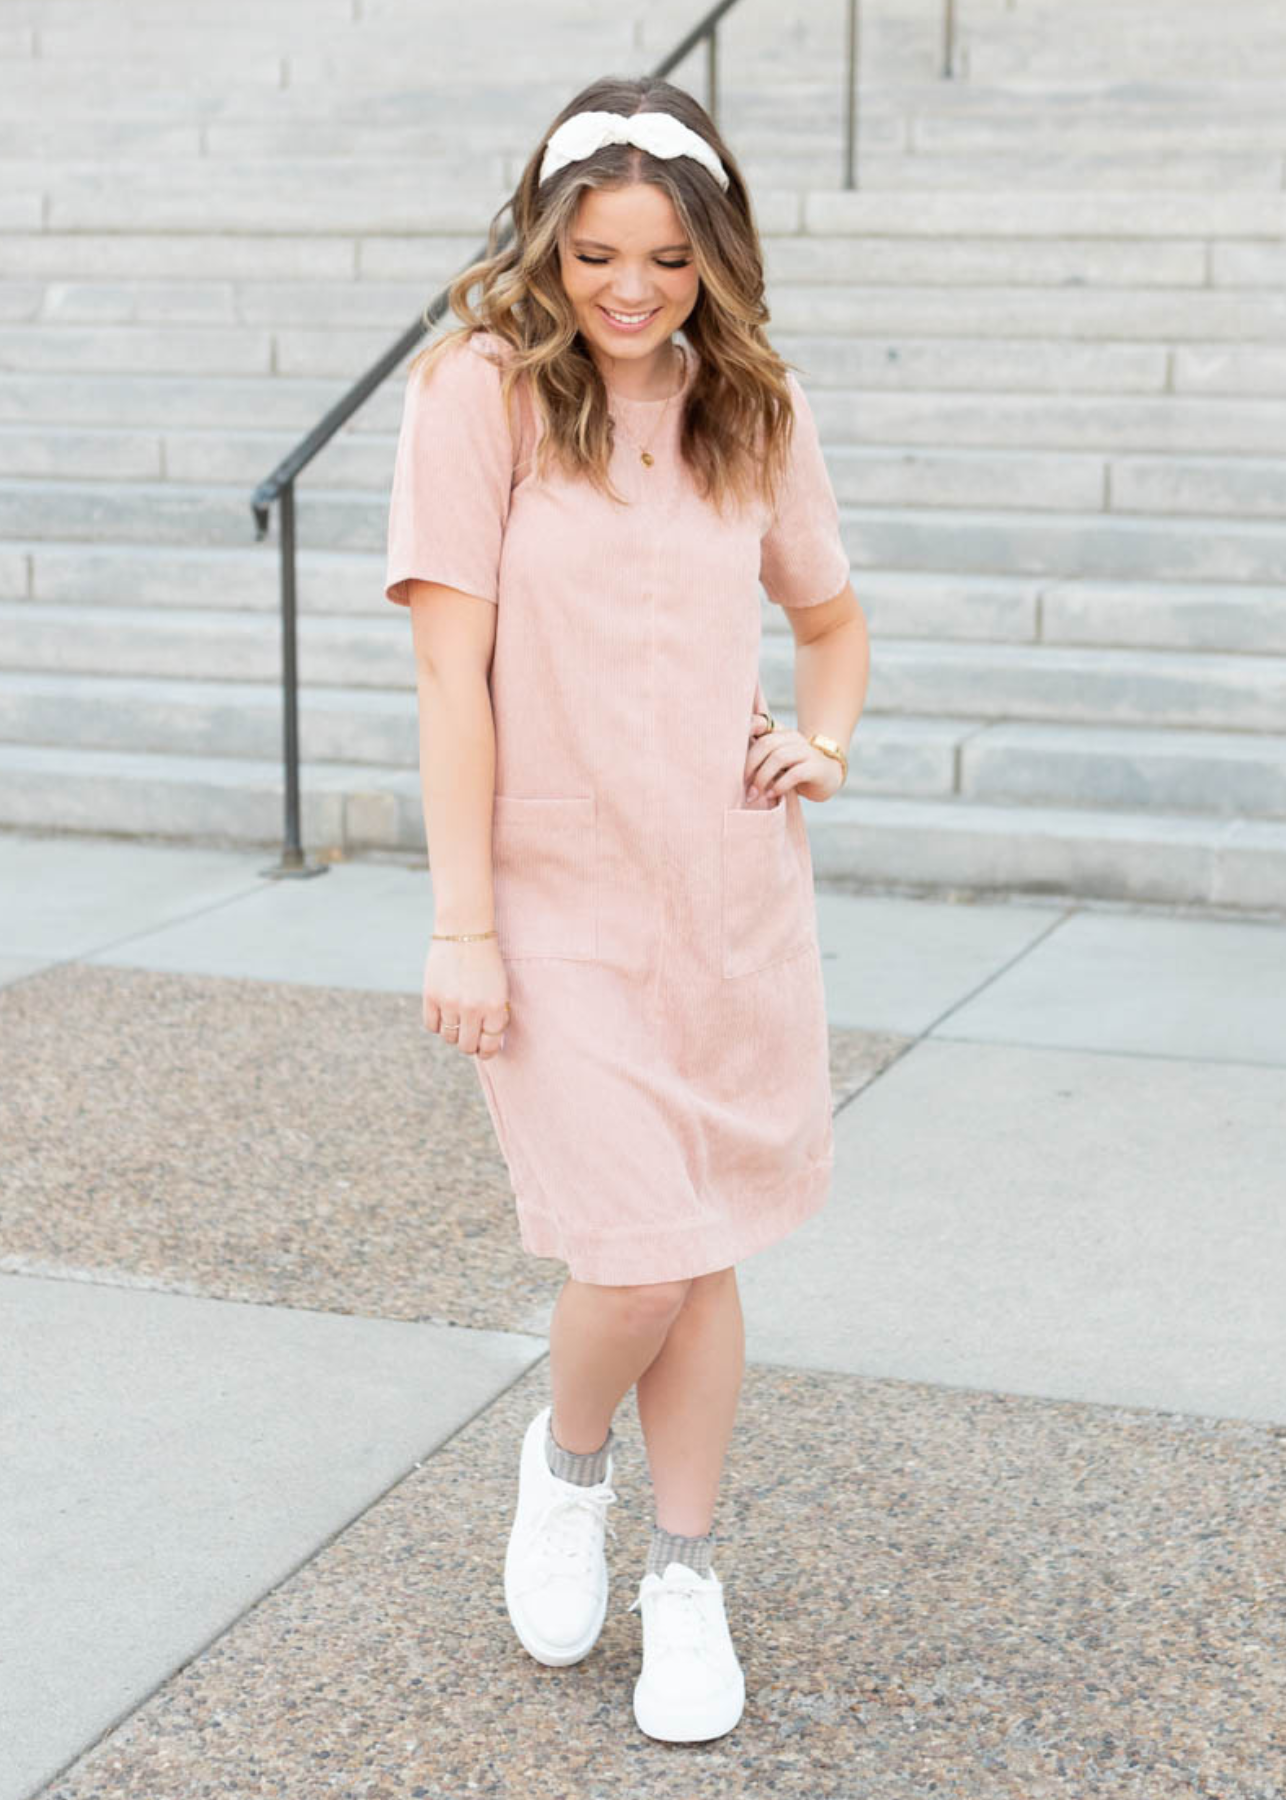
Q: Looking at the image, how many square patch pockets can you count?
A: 2